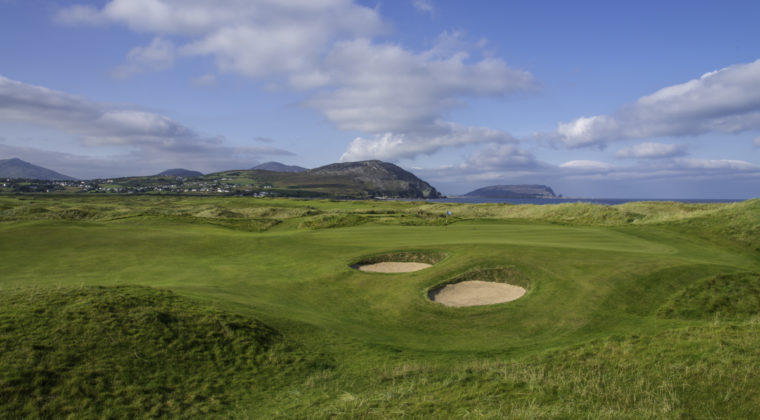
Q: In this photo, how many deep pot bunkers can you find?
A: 2